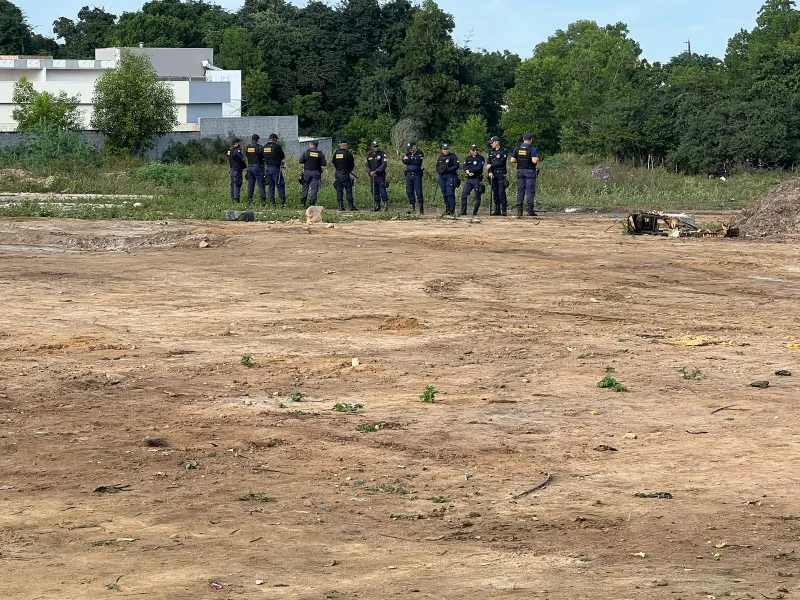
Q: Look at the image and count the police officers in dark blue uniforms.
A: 11